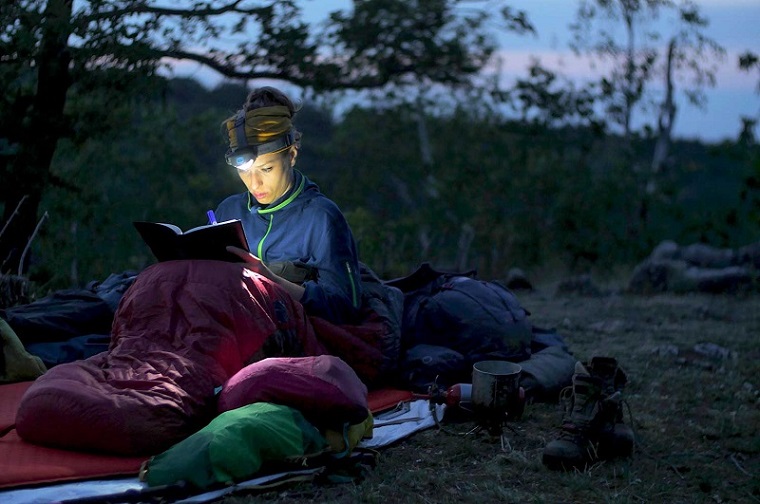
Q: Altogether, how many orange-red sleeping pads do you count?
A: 1